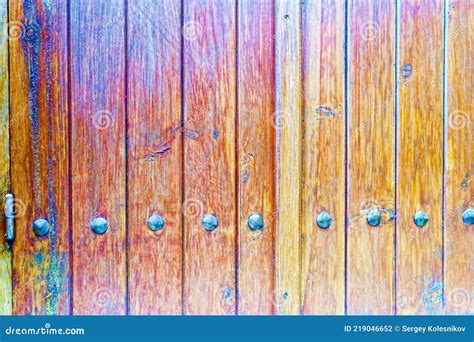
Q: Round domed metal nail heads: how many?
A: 9